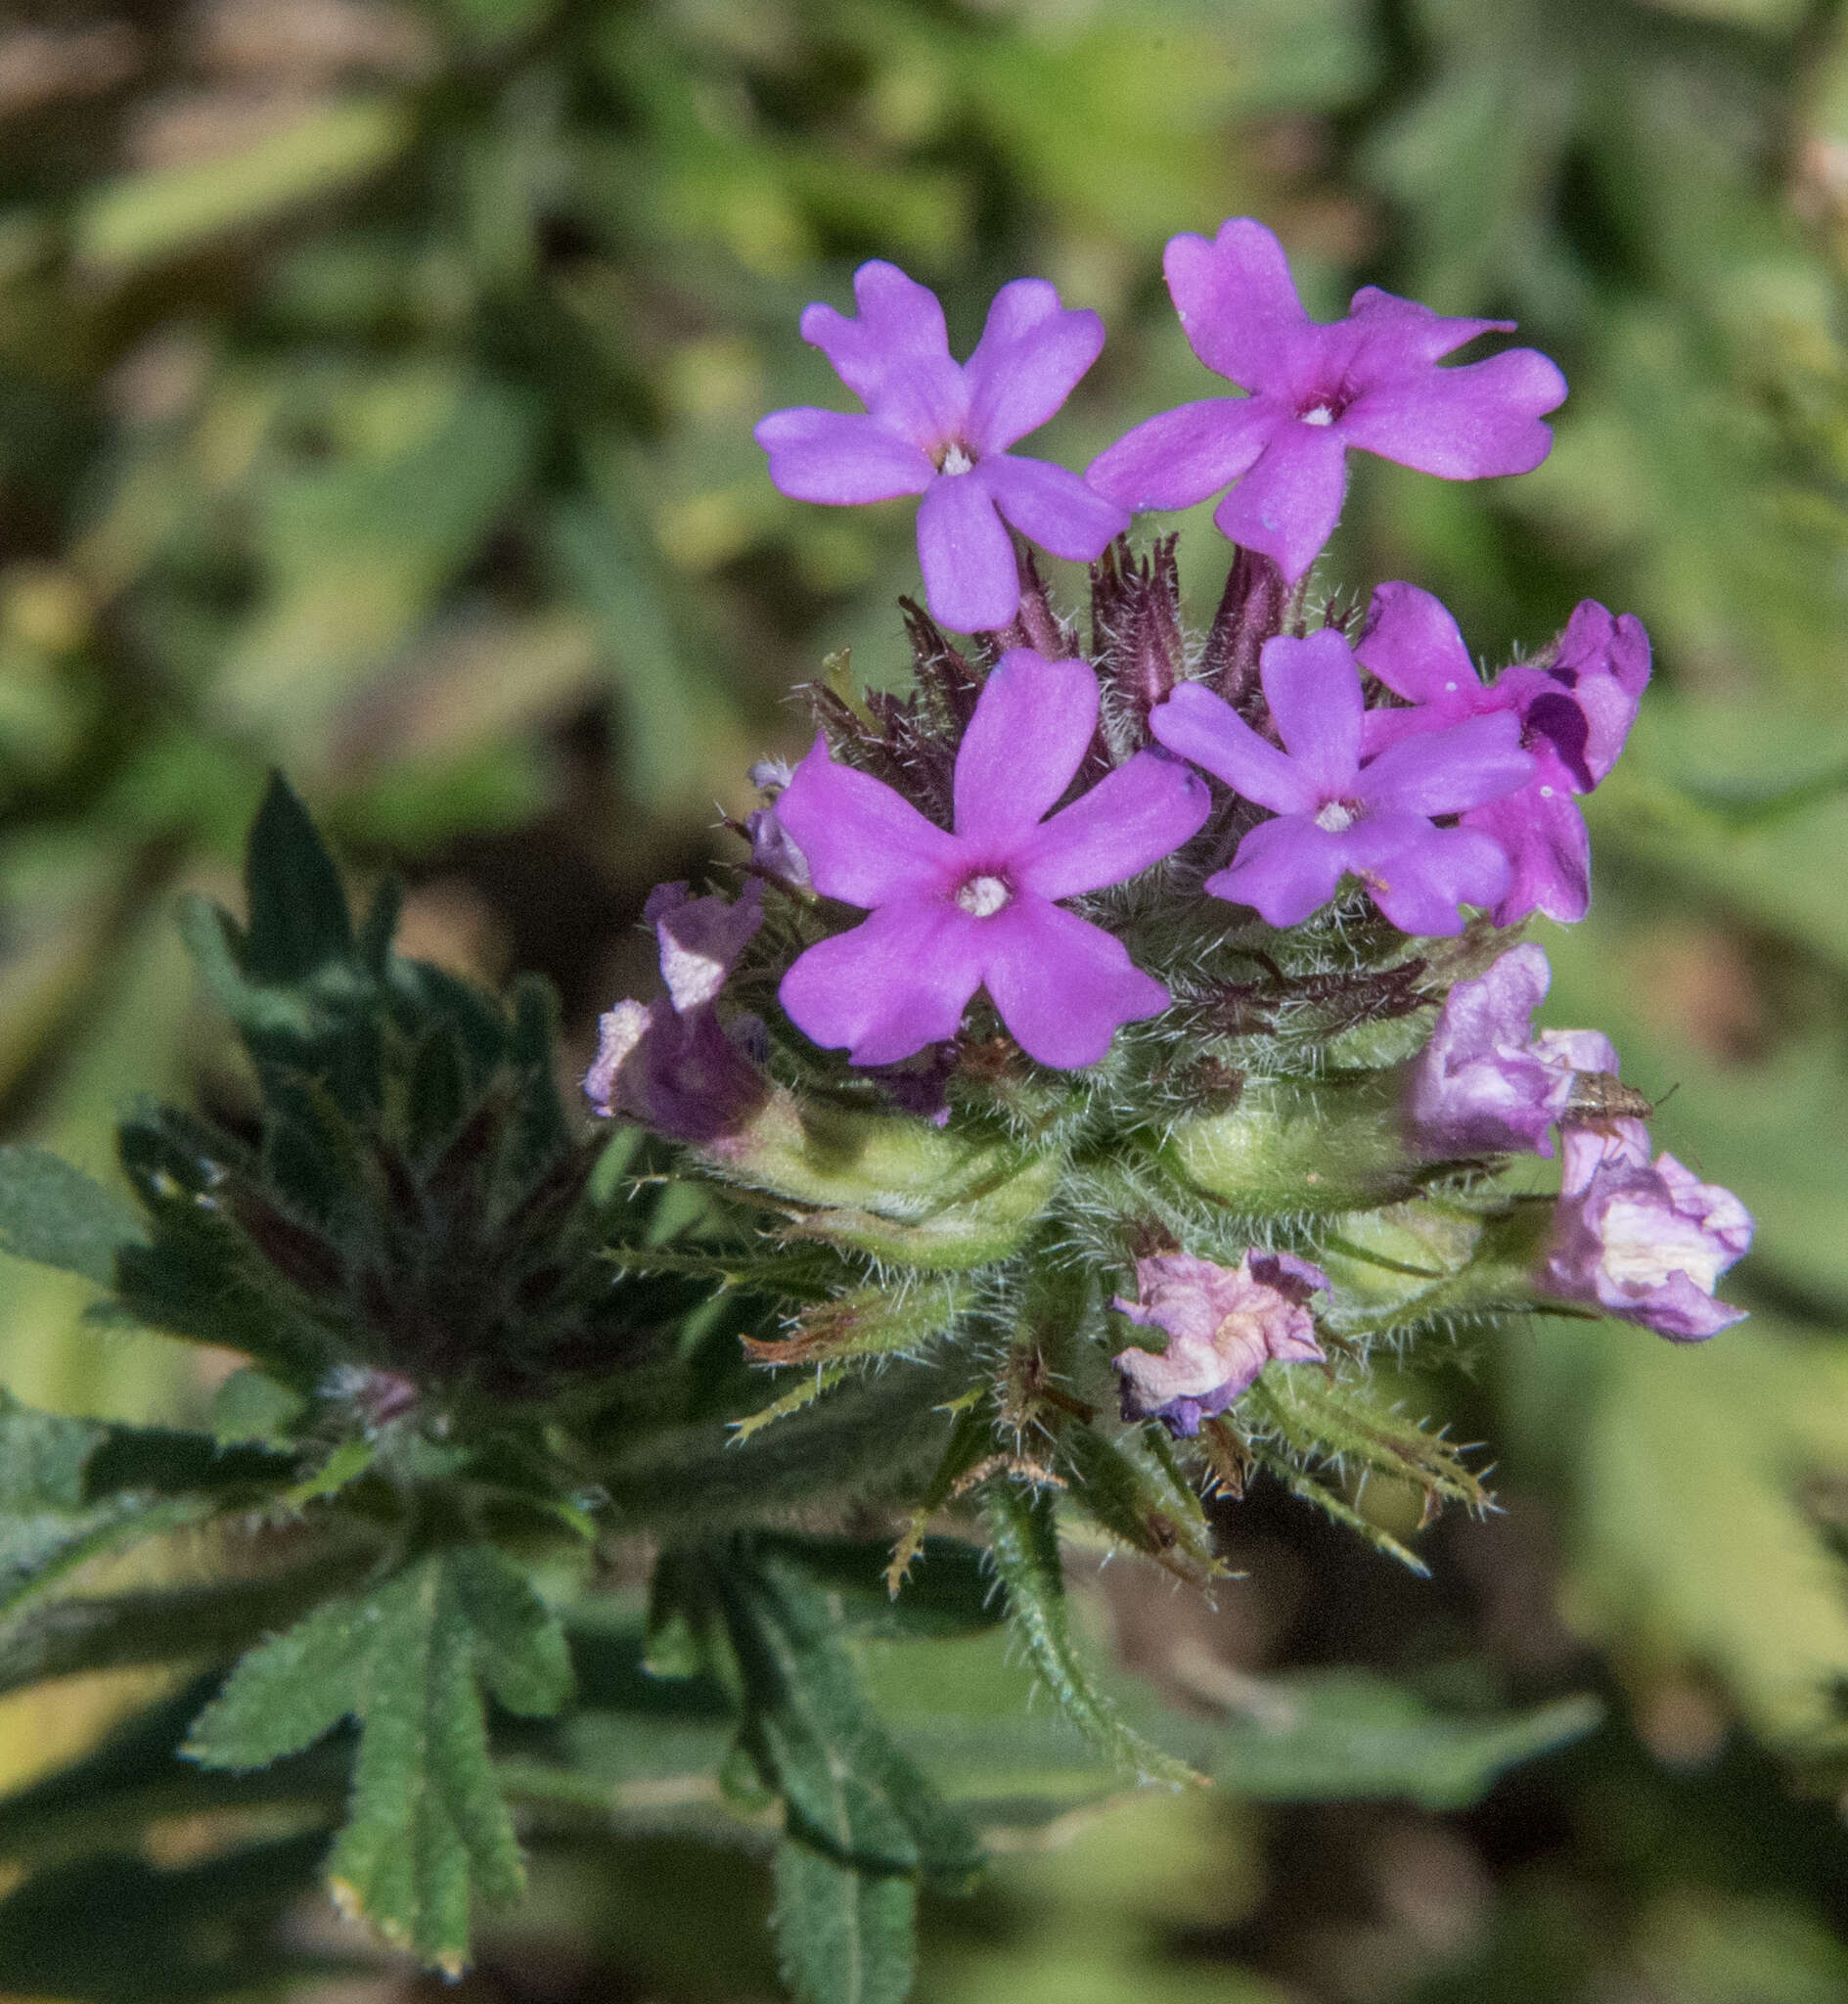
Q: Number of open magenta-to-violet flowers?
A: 5